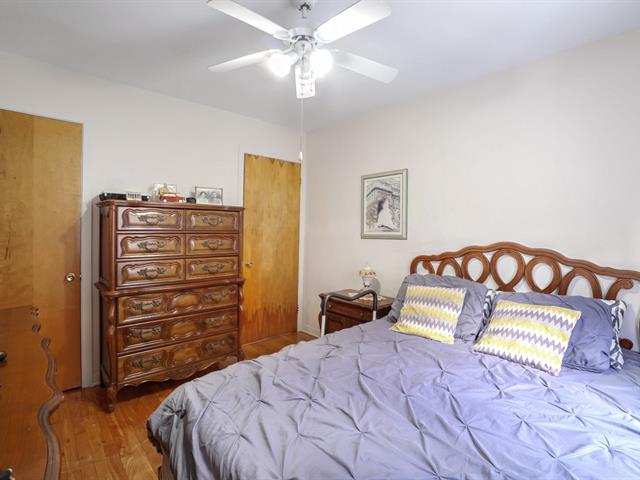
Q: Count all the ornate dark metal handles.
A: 12